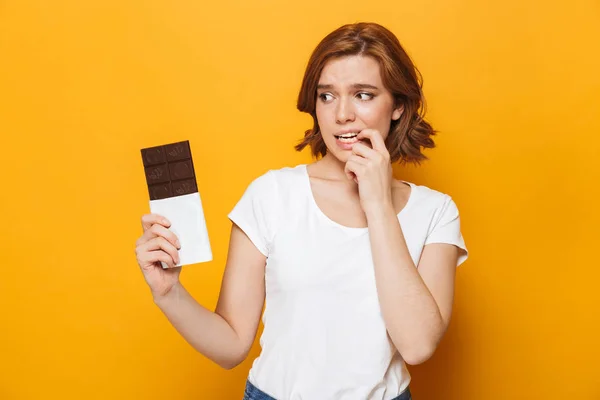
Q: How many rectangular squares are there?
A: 6